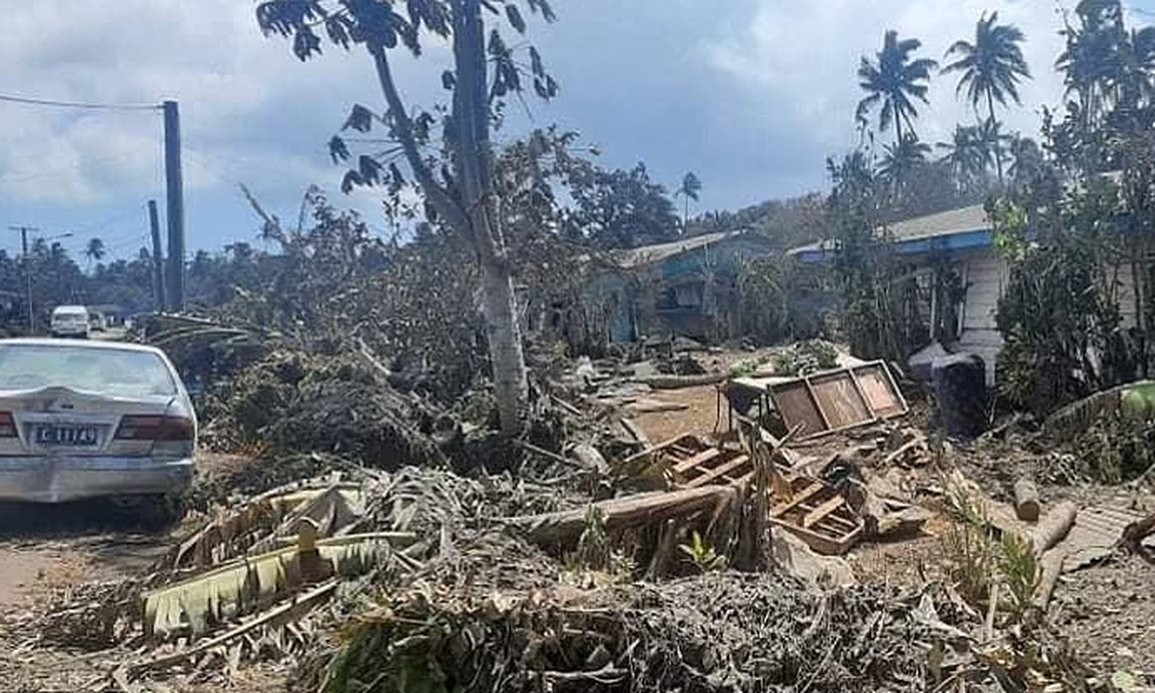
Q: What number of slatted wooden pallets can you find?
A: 2